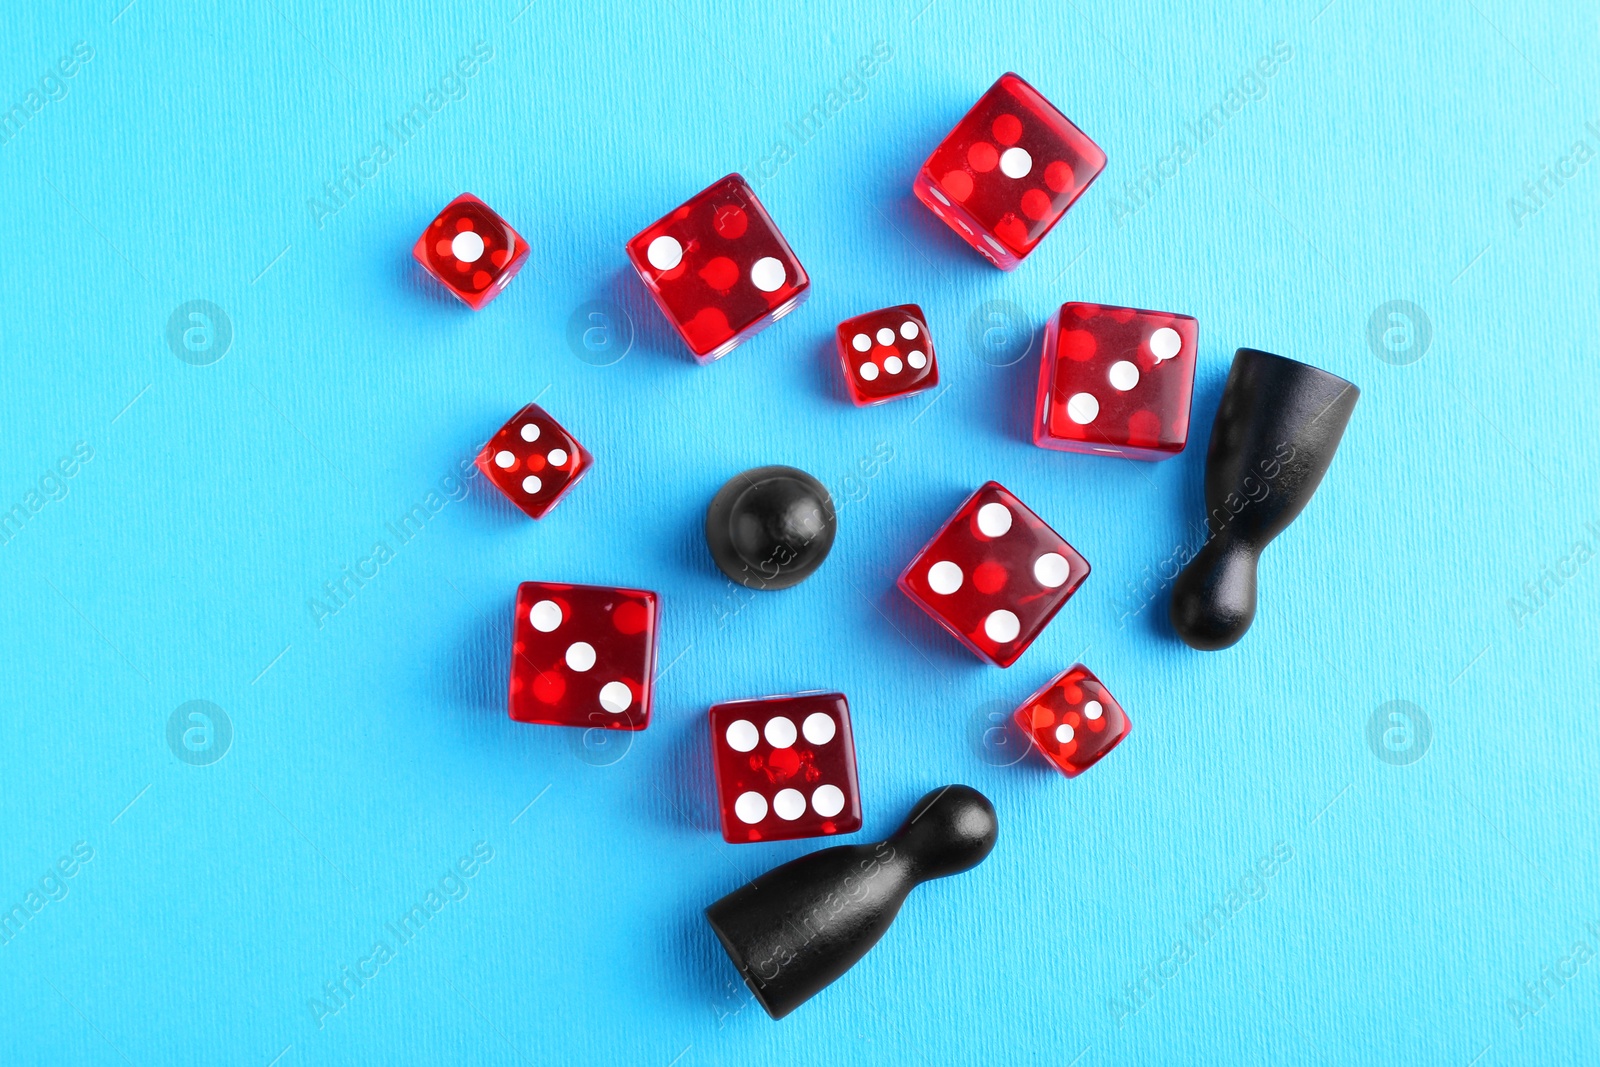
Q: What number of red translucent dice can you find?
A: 10